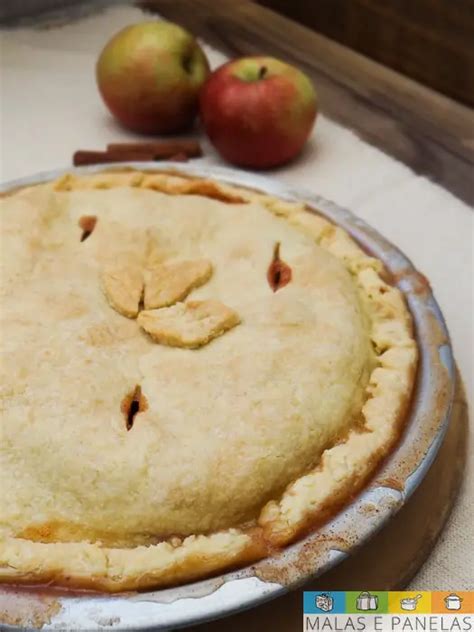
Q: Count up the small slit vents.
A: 3